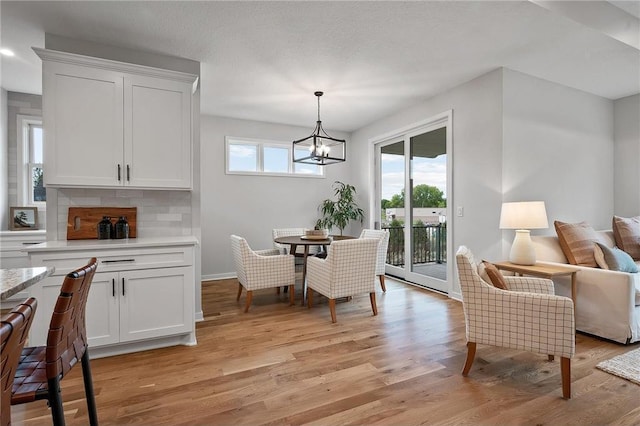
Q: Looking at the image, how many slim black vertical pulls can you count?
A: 4